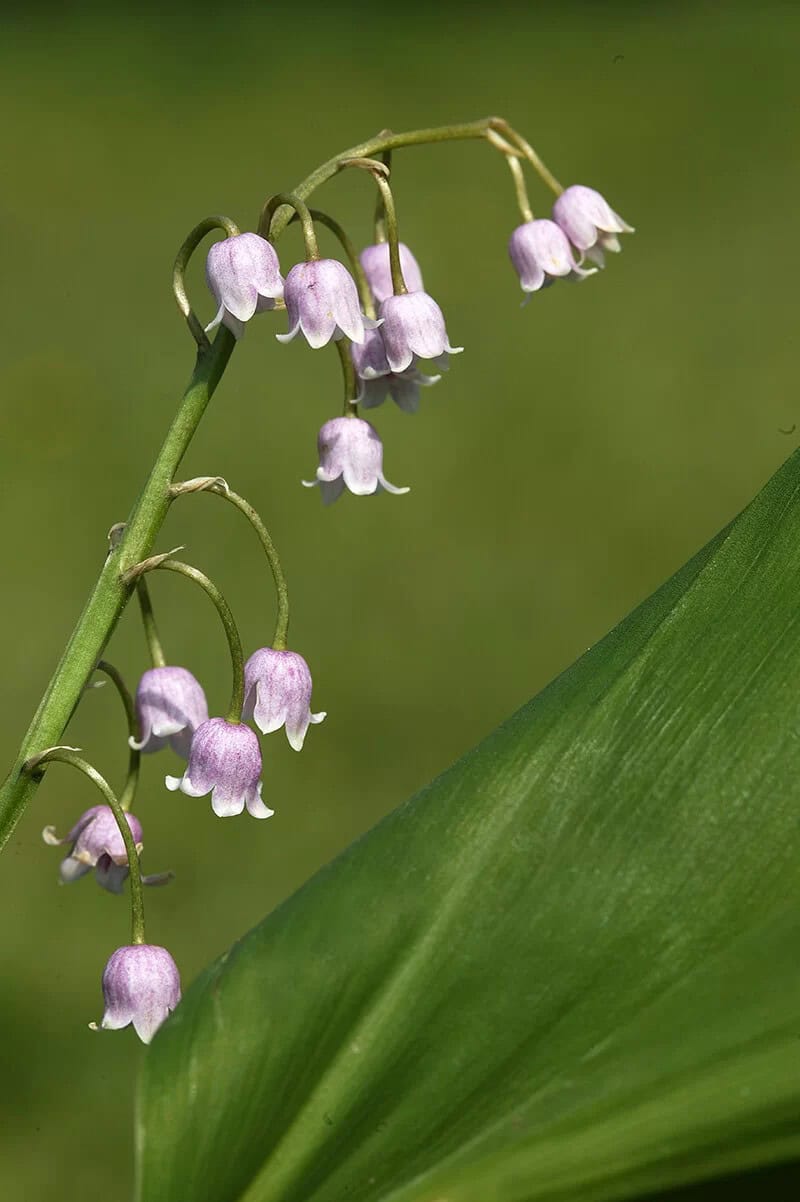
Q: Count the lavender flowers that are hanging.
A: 13